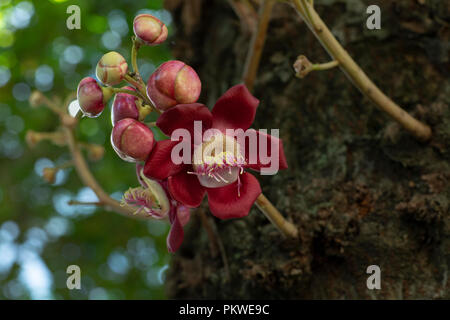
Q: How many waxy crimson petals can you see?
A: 6